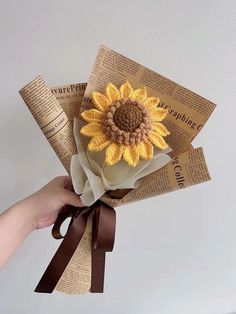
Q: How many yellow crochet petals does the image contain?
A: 14